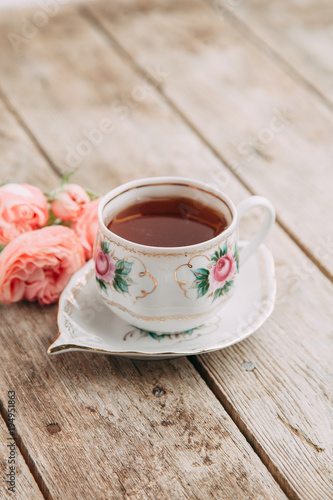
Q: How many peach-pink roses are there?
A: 4